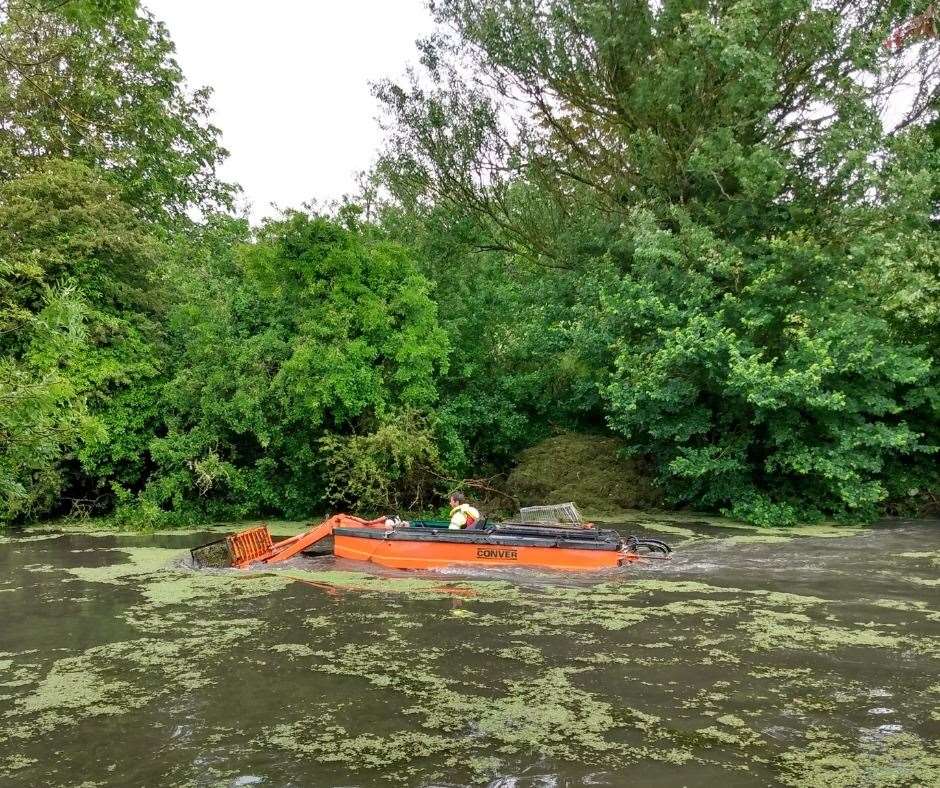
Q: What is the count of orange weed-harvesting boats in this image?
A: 1